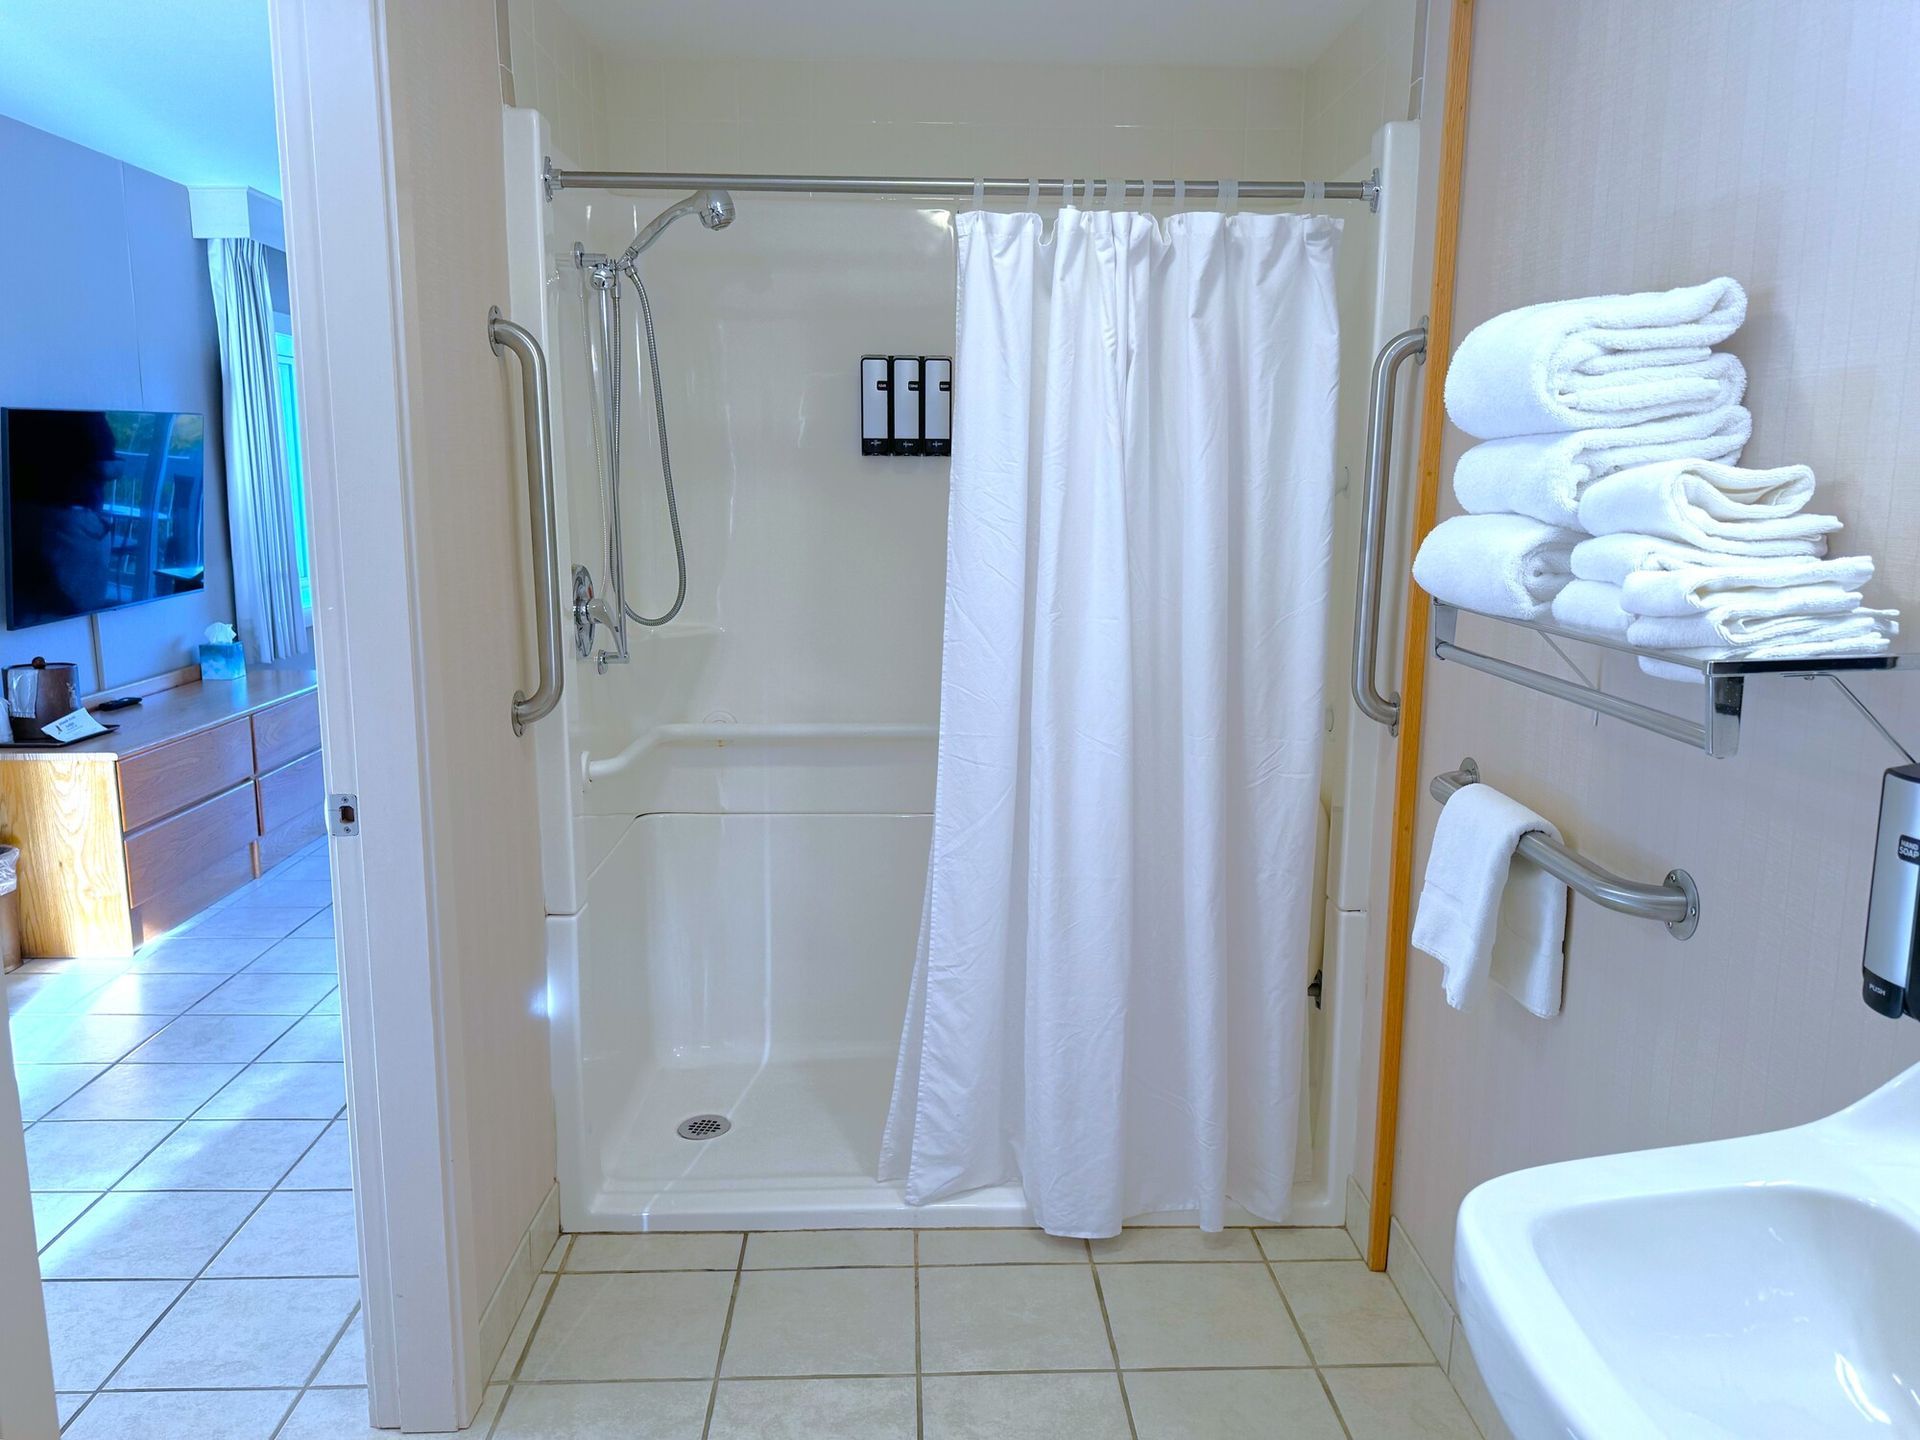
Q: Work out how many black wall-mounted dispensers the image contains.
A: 4